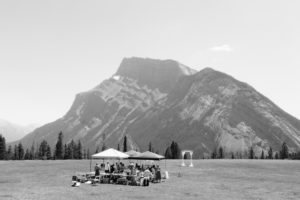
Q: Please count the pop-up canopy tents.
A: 3